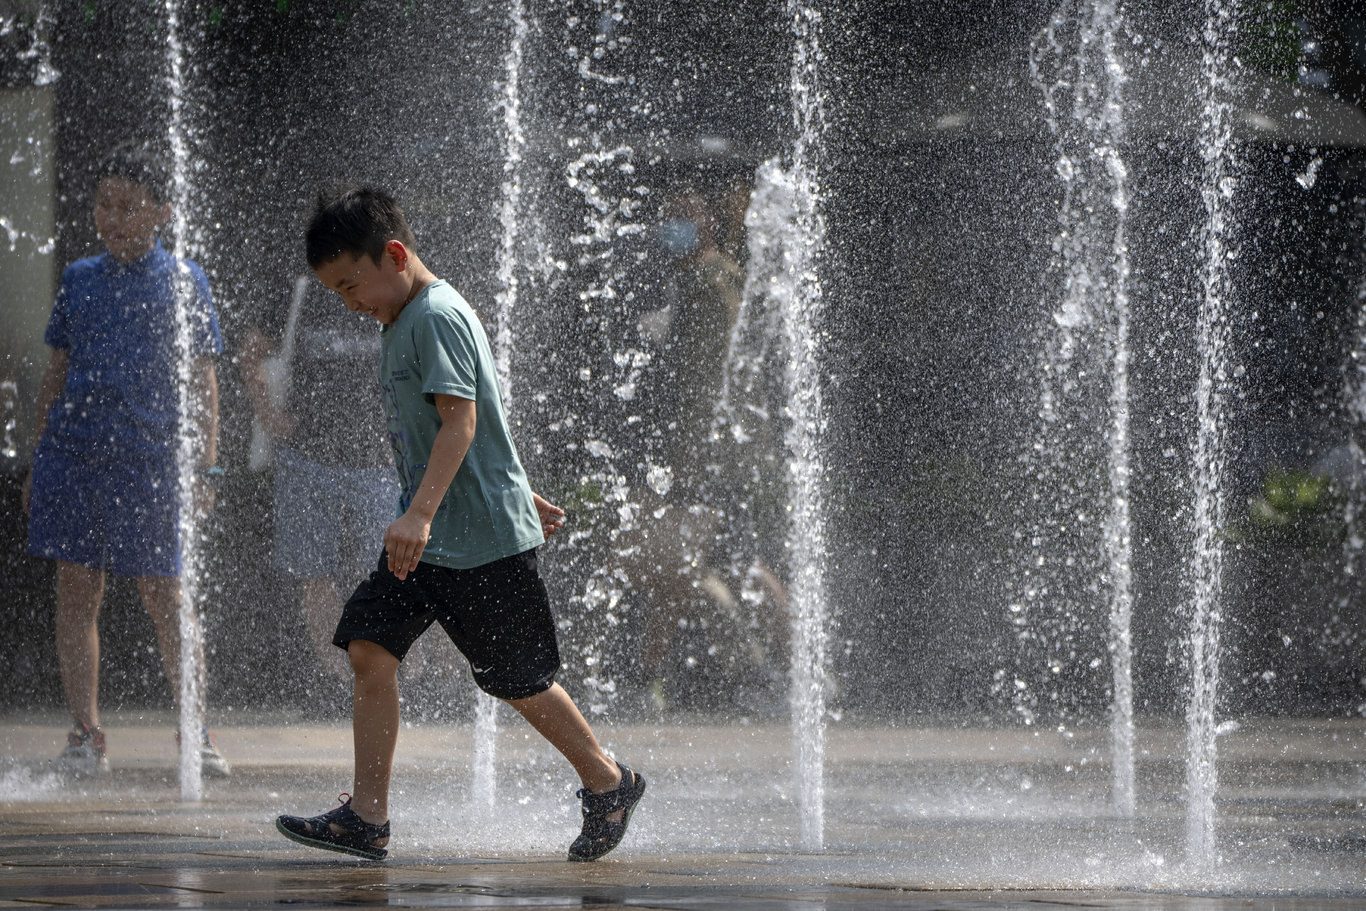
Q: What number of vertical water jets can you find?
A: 5